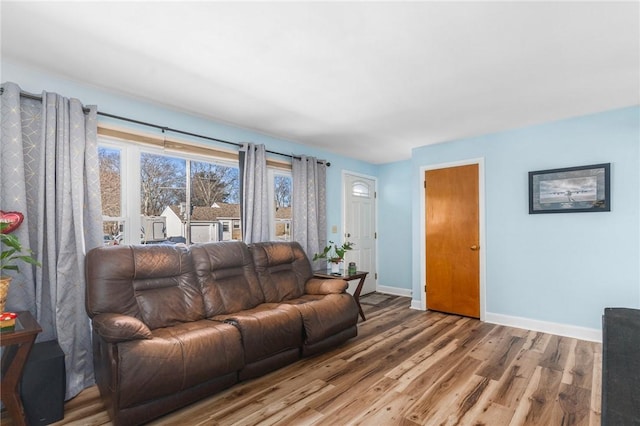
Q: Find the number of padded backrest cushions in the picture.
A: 3